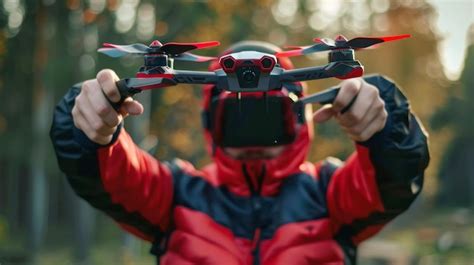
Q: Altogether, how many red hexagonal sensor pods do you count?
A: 2